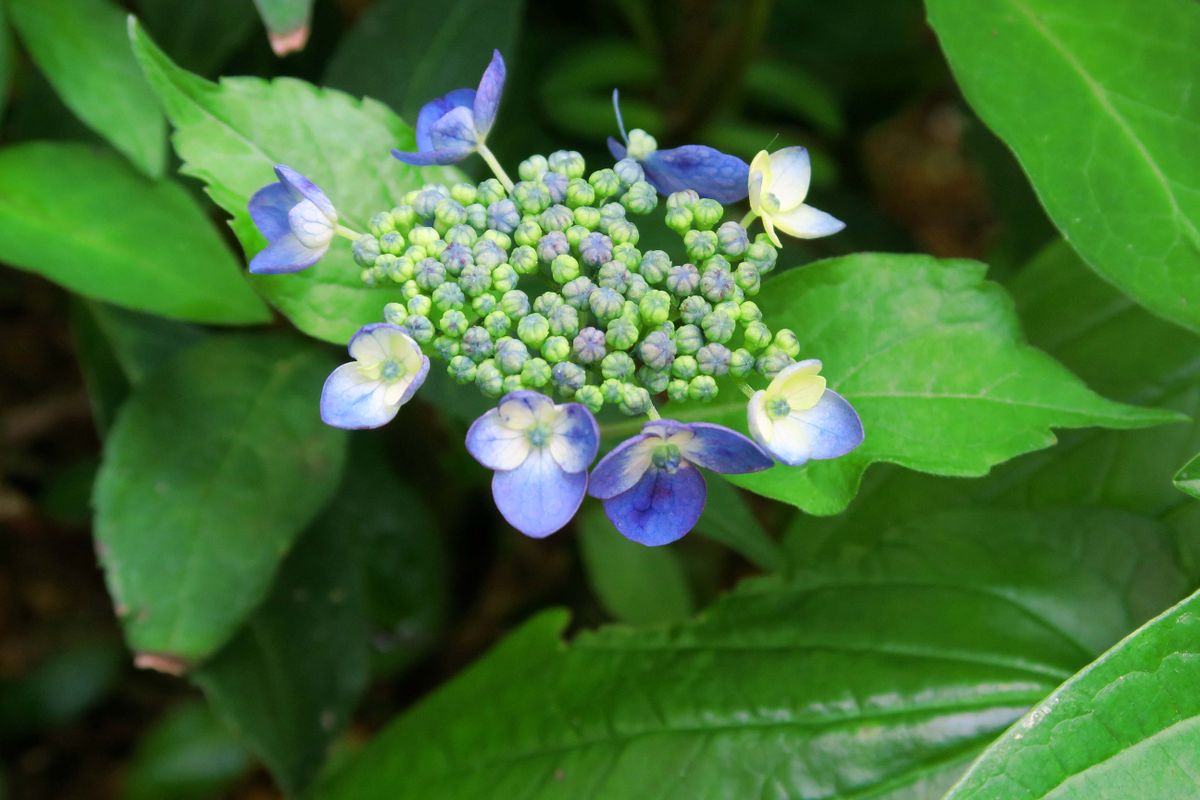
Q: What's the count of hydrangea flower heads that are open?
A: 8